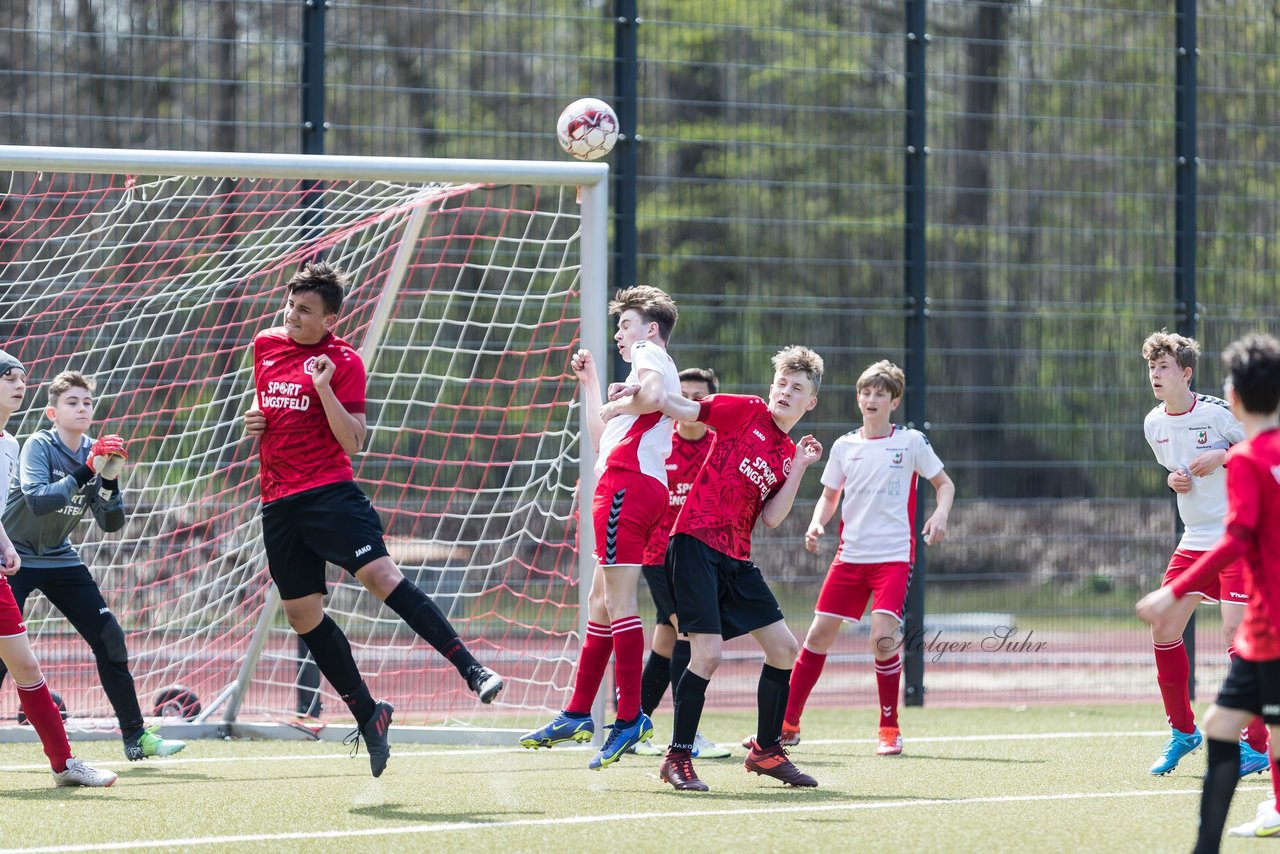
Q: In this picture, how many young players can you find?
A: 9